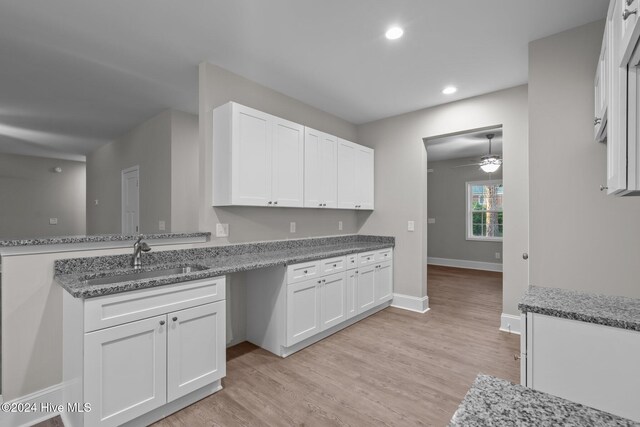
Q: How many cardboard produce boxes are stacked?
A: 0